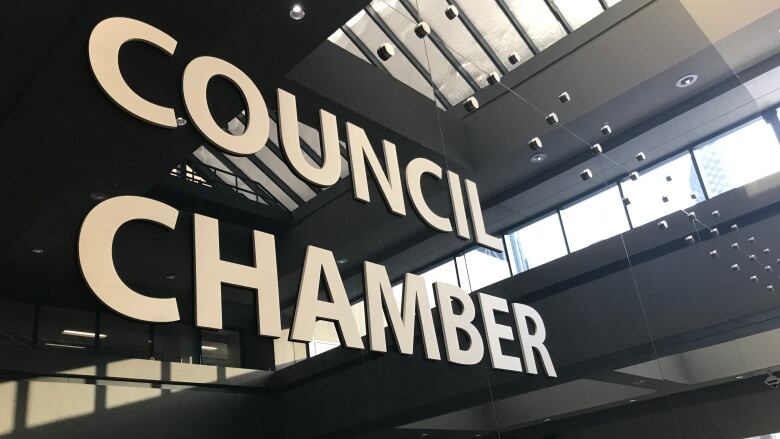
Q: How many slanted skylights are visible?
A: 2